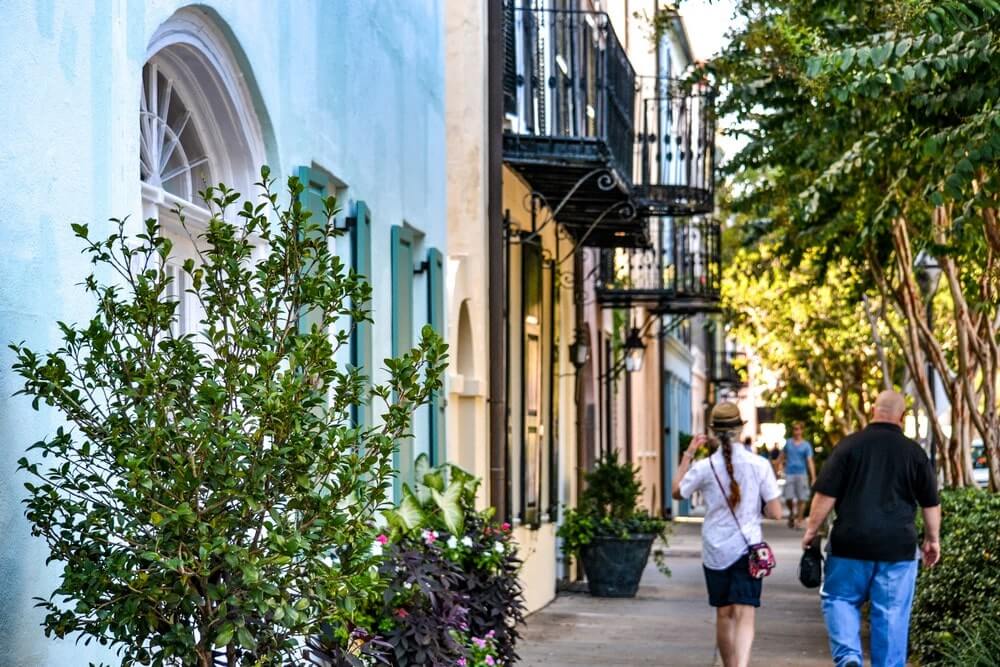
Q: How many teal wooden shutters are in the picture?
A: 4